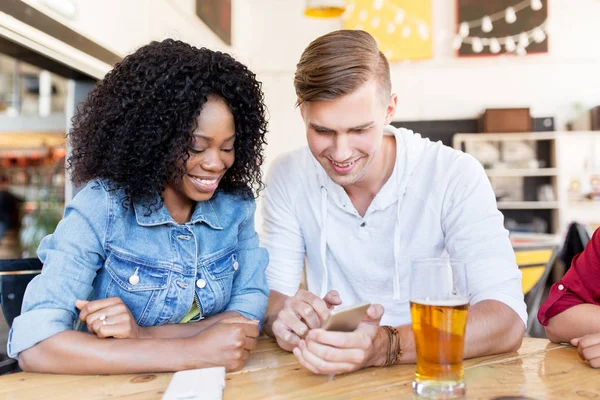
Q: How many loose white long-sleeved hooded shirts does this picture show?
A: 1